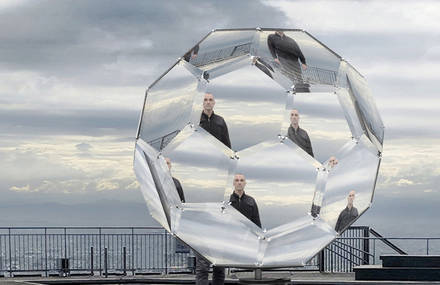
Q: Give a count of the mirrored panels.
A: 12